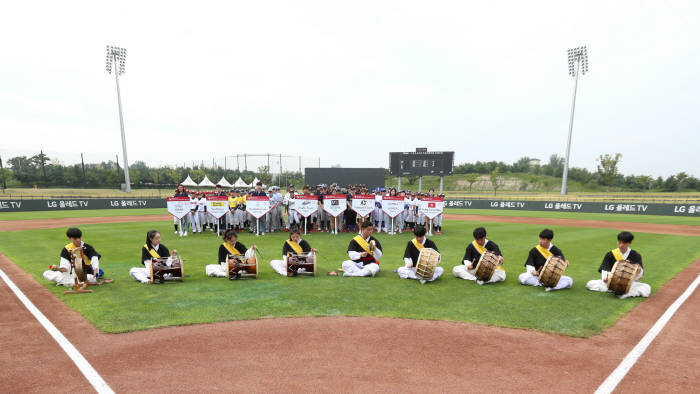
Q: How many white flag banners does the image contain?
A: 8